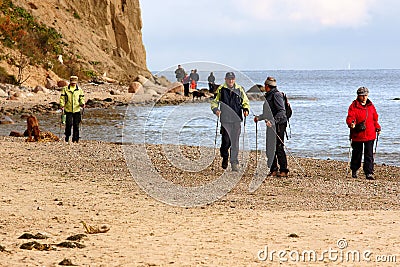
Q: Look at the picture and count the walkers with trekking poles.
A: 4